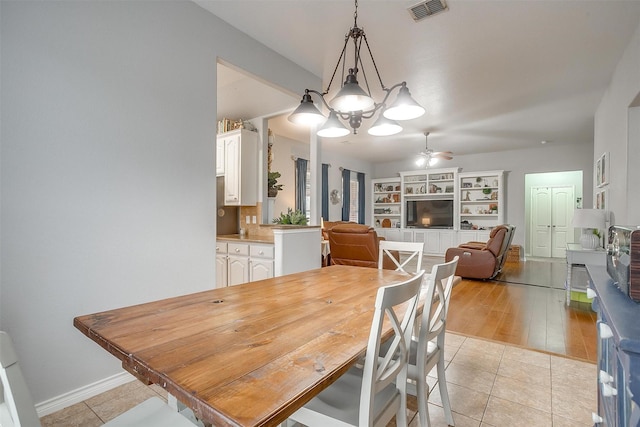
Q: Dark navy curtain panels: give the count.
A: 4